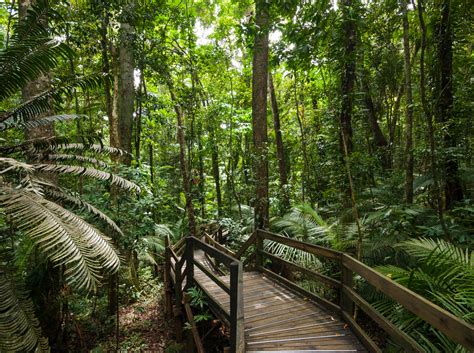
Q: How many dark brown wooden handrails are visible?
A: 2